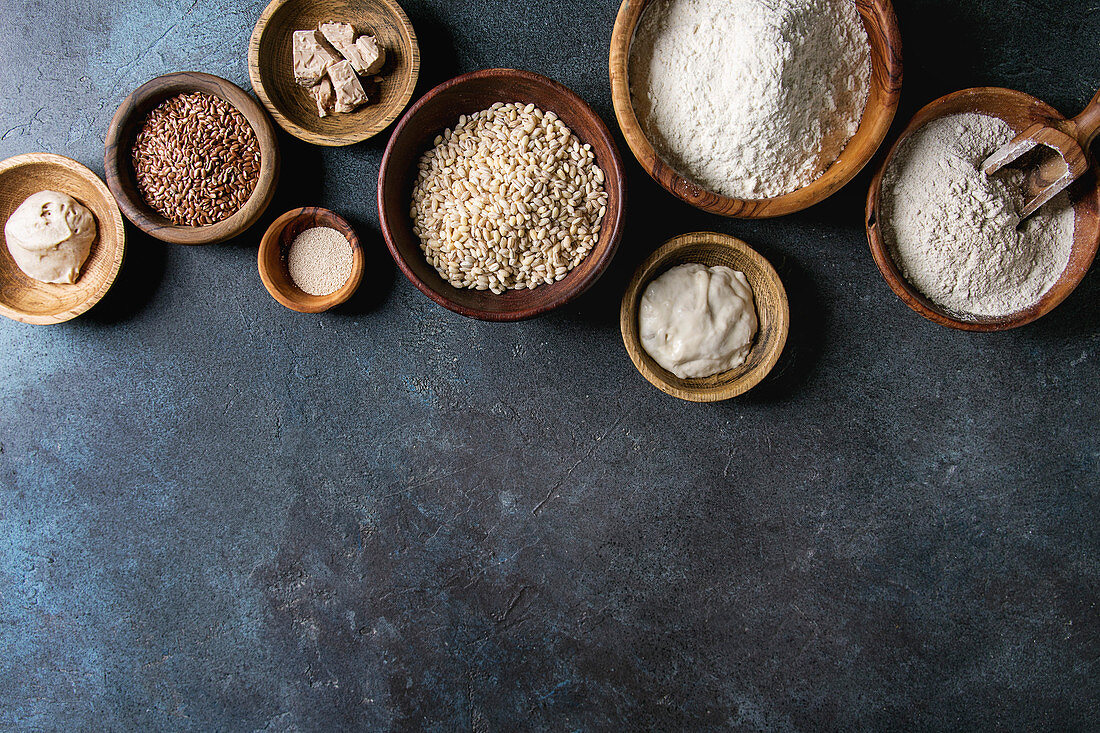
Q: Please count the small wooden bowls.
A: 5